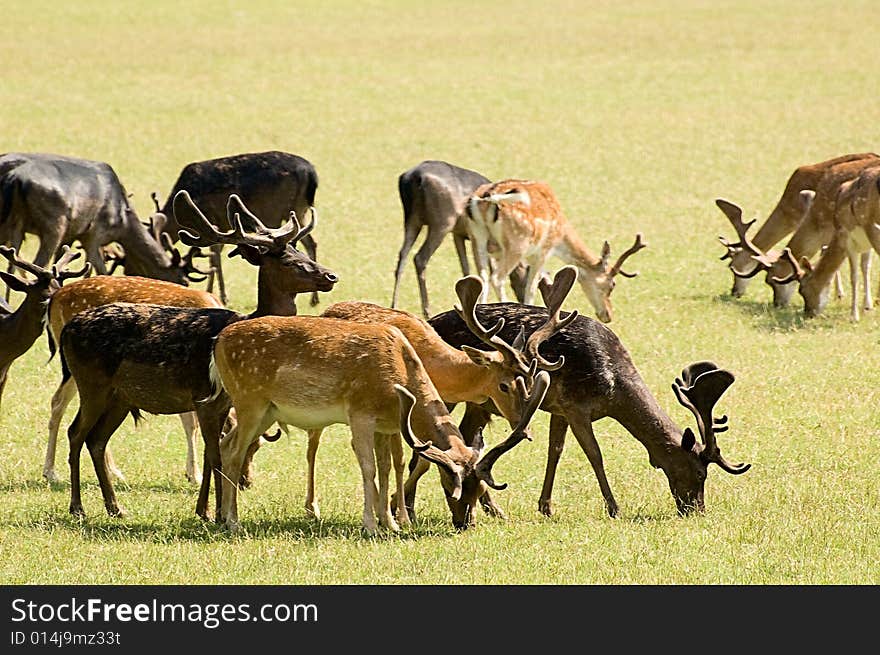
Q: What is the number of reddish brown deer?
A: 7